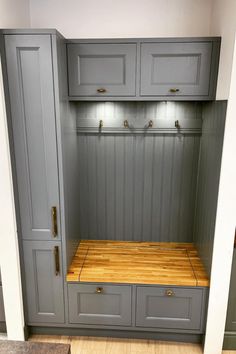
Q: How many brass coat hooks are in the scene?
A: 4